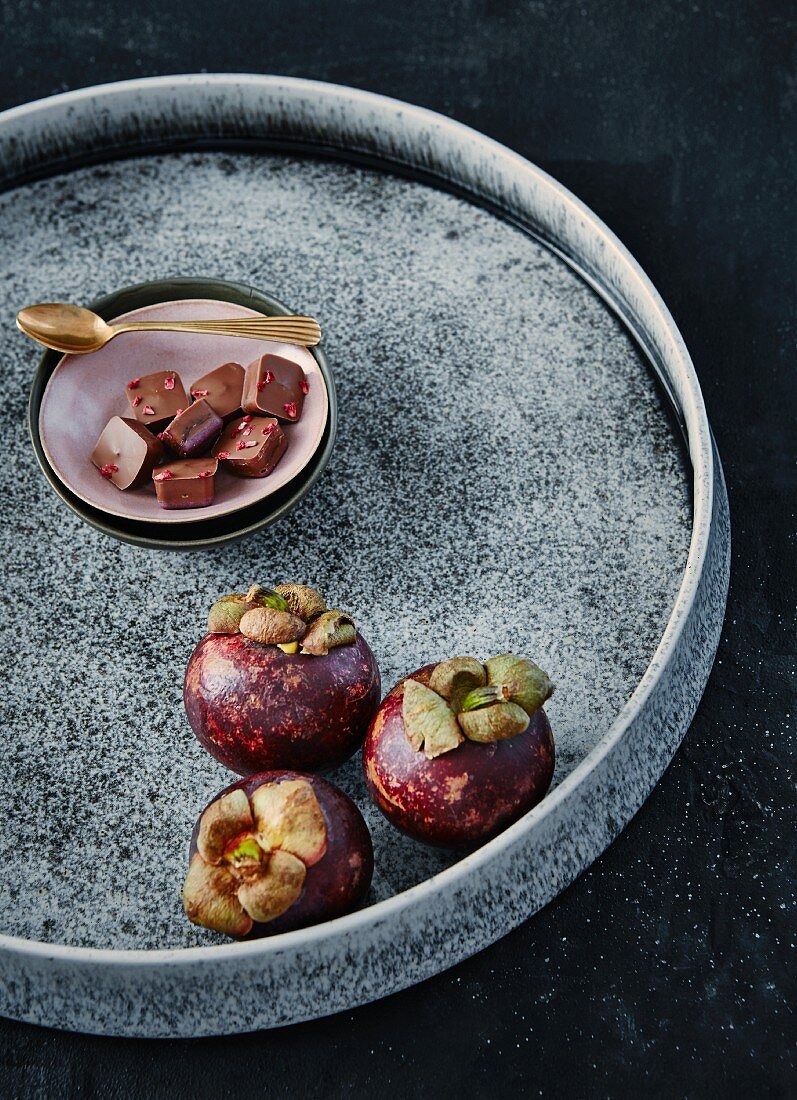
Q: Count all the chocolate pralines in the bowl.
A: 7